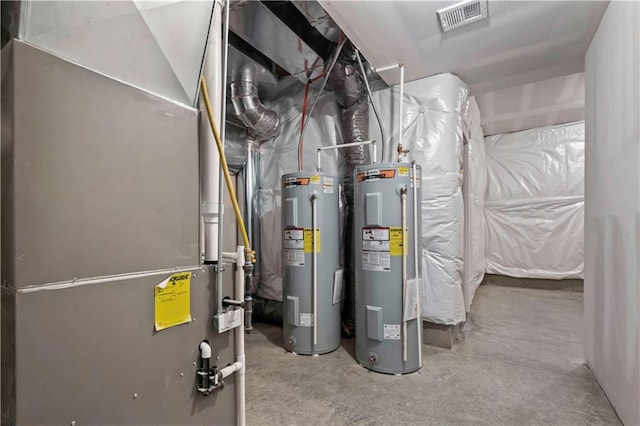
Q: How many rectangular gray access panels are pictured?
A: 4